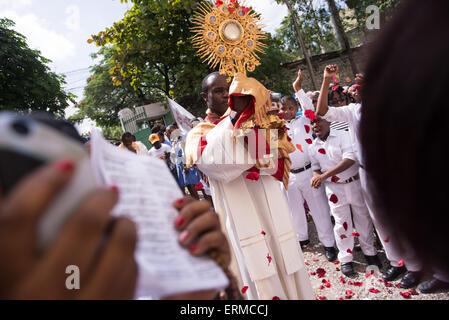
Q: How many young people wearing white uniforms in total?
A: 3